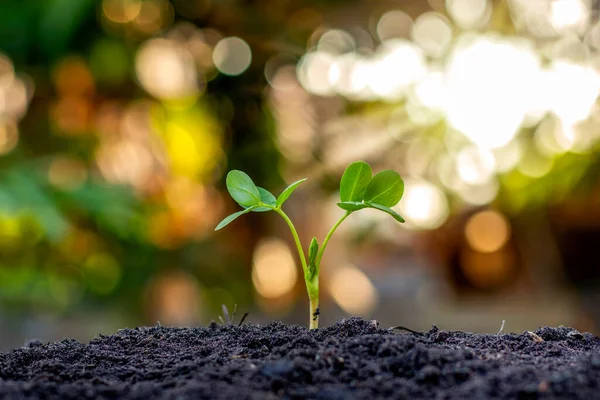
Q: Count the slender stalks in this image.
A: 2